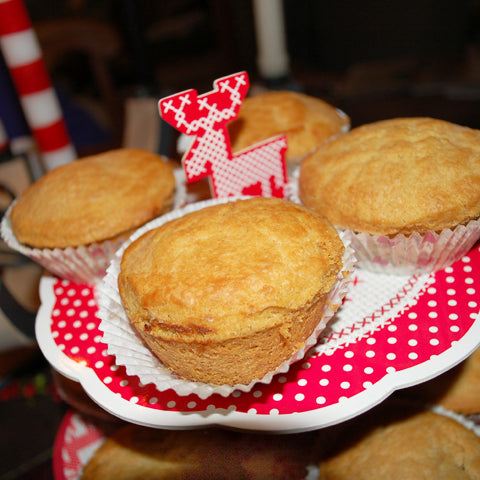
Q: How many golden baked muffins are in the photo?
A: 7